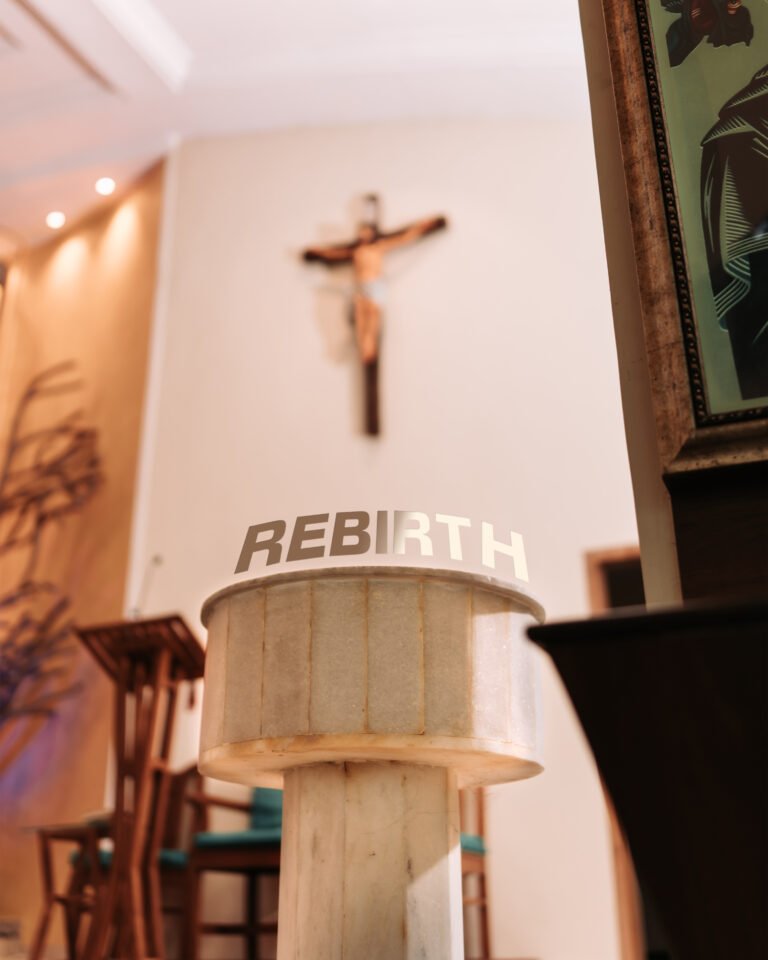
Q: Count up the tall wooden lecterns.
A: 1